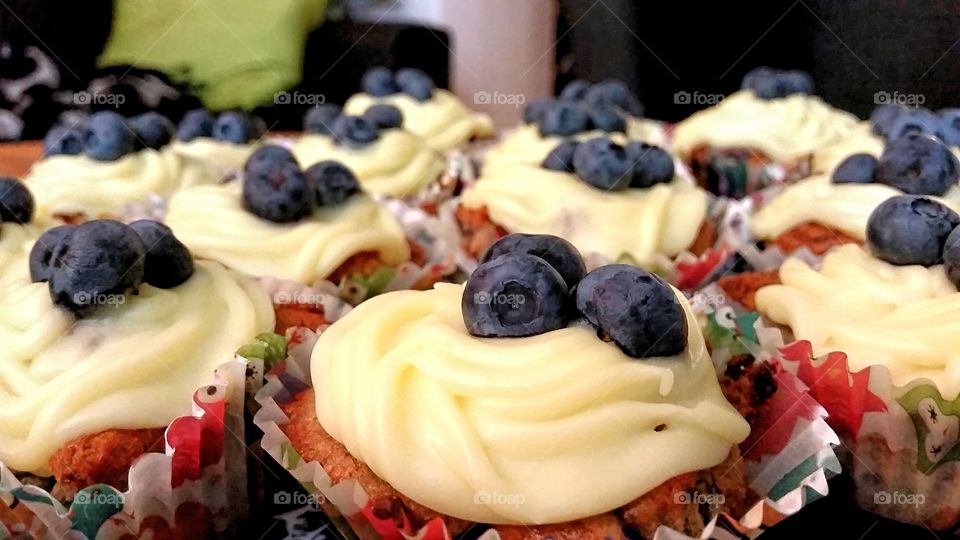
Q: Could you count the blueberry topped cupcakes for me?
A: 15